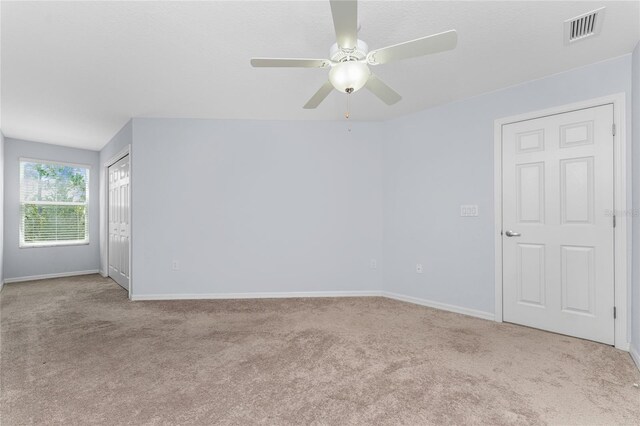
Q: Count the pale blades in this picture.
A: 5